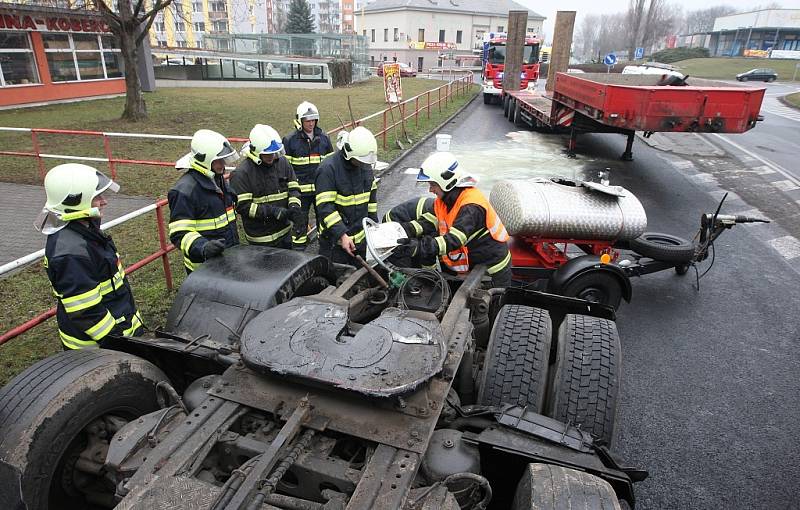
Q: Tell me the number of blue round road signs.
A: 1